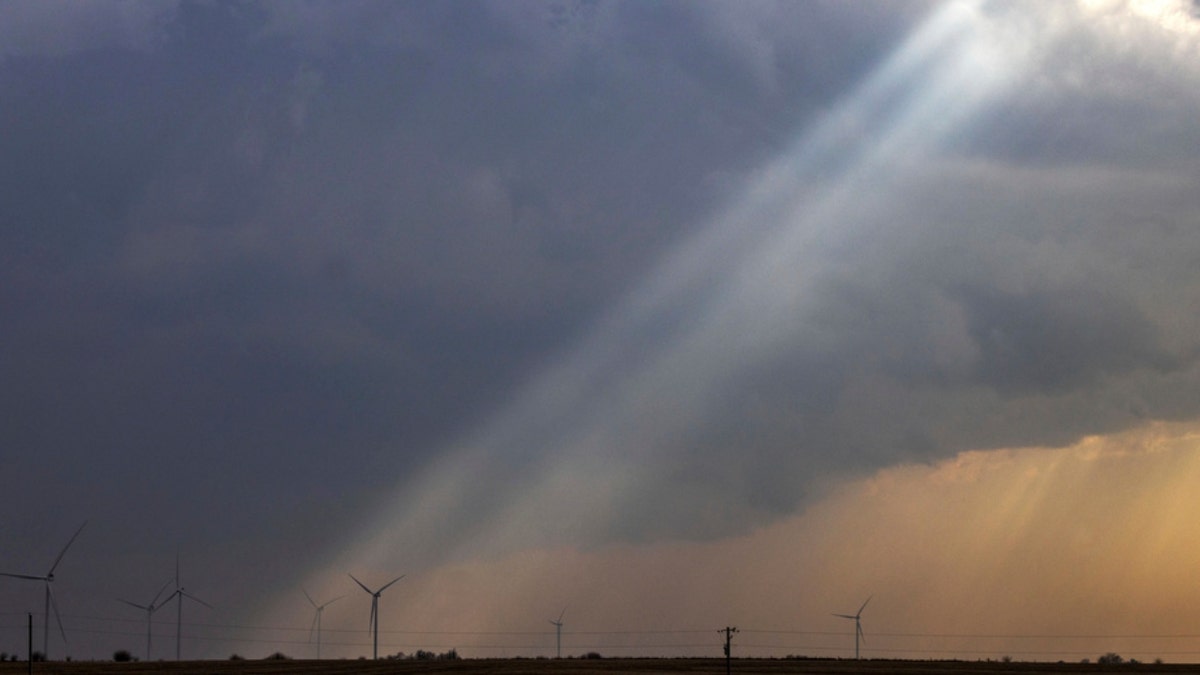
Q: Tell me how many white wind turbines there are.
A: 7